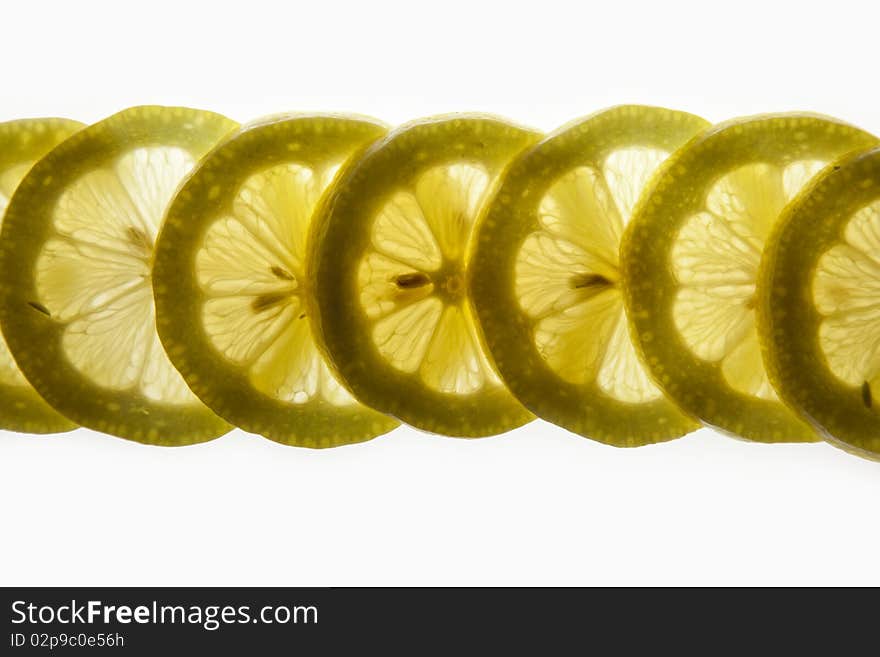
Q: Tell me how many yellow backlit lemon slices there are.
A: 7